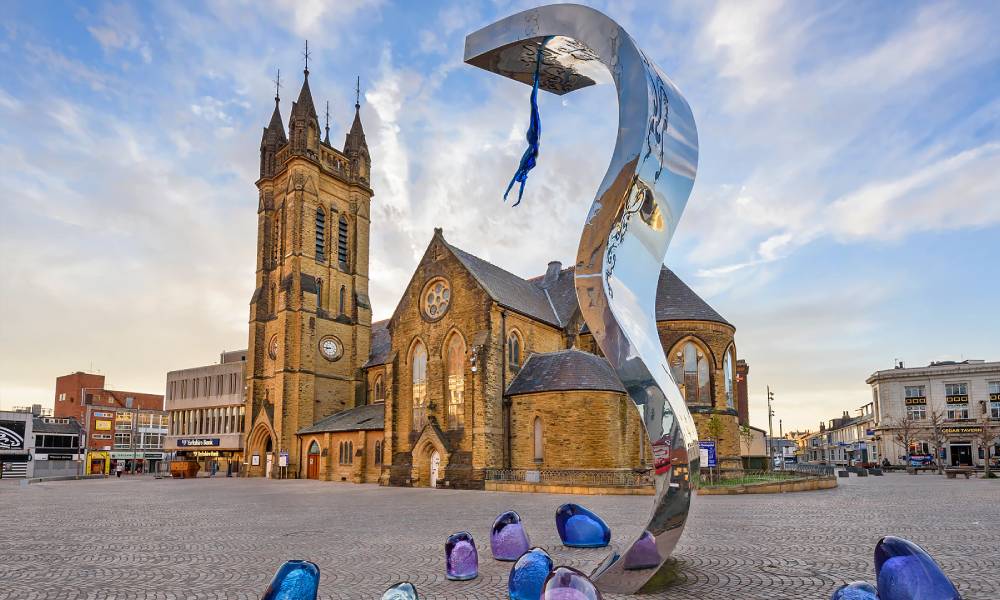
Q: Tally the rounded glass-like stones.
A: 9